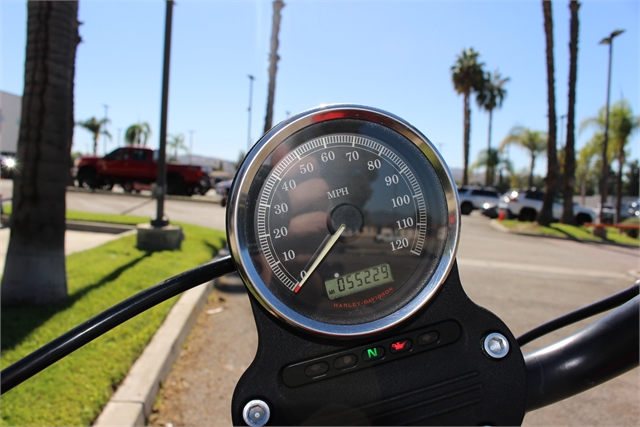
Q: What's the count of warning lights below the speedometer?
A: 5